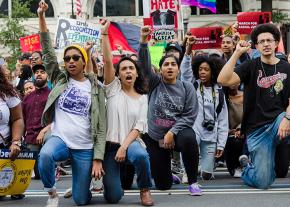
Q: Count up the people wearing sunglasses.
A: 1